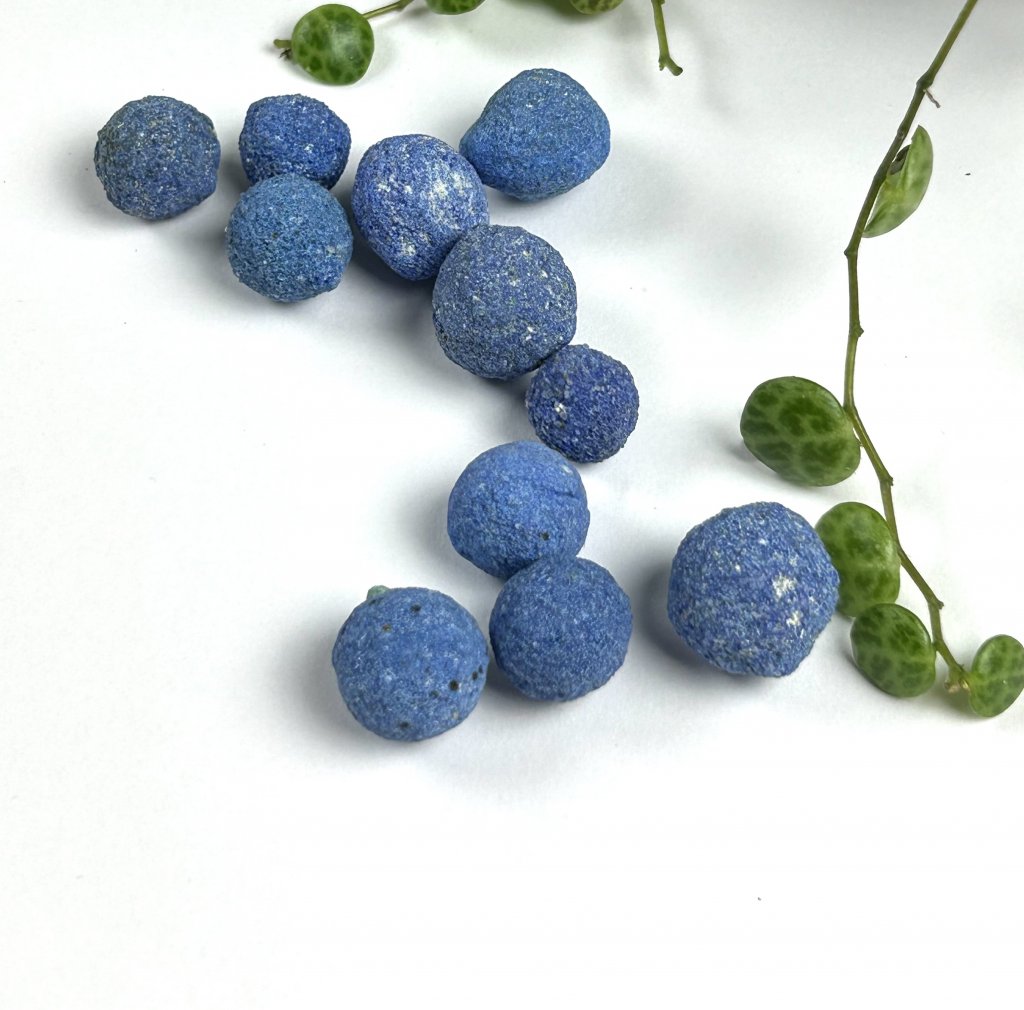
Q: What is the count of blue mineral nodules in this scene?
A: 11